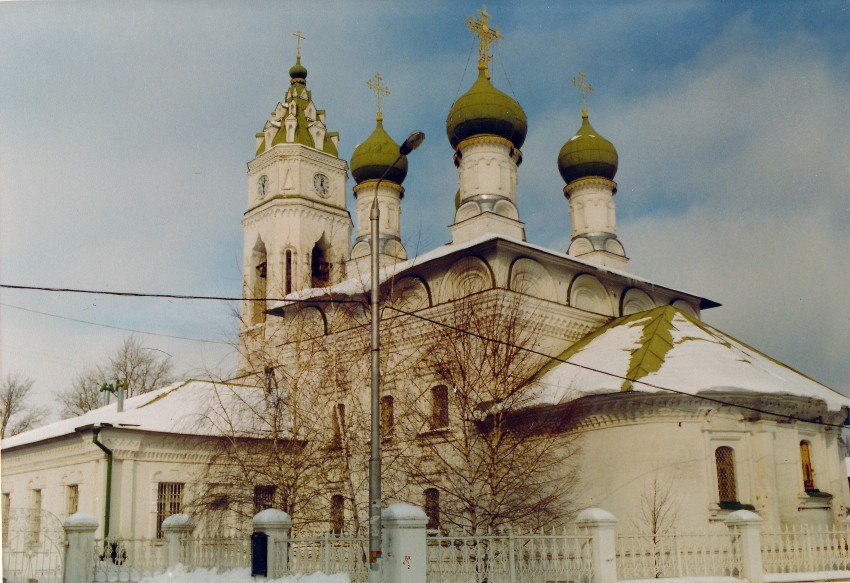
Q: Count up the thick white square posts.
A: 6